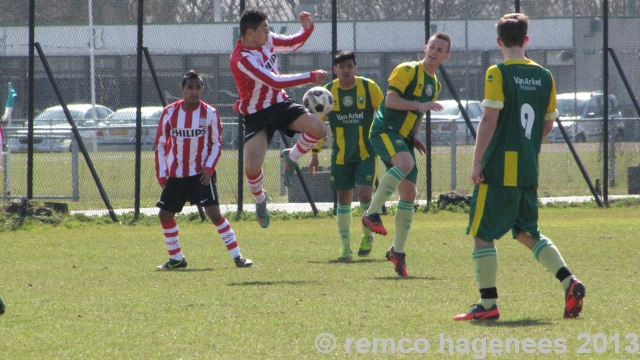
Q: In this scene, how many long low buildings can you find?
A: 1